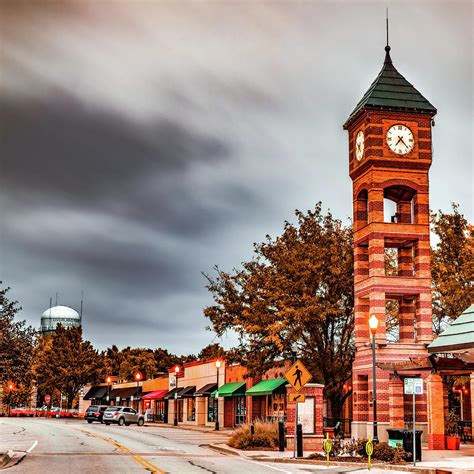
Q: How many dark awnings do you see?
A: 5